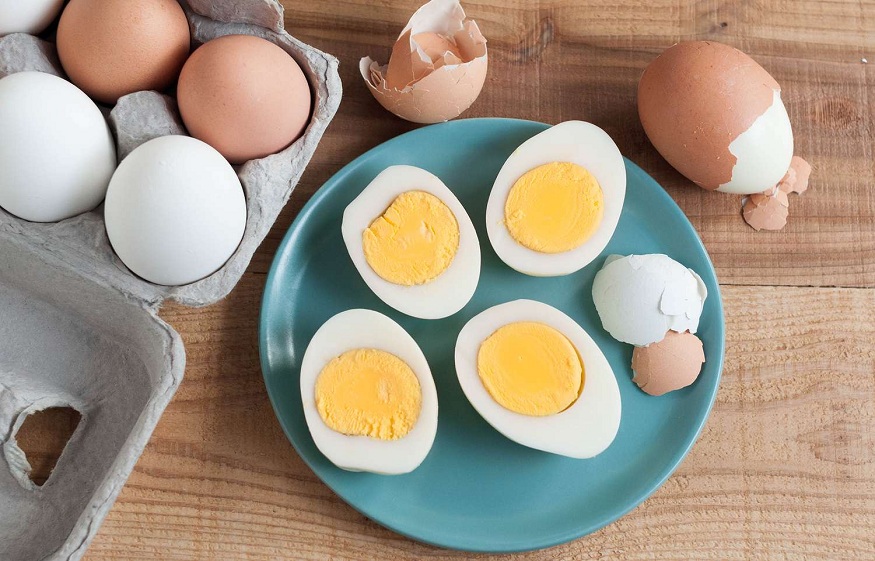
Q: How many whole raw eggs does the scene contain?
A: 5